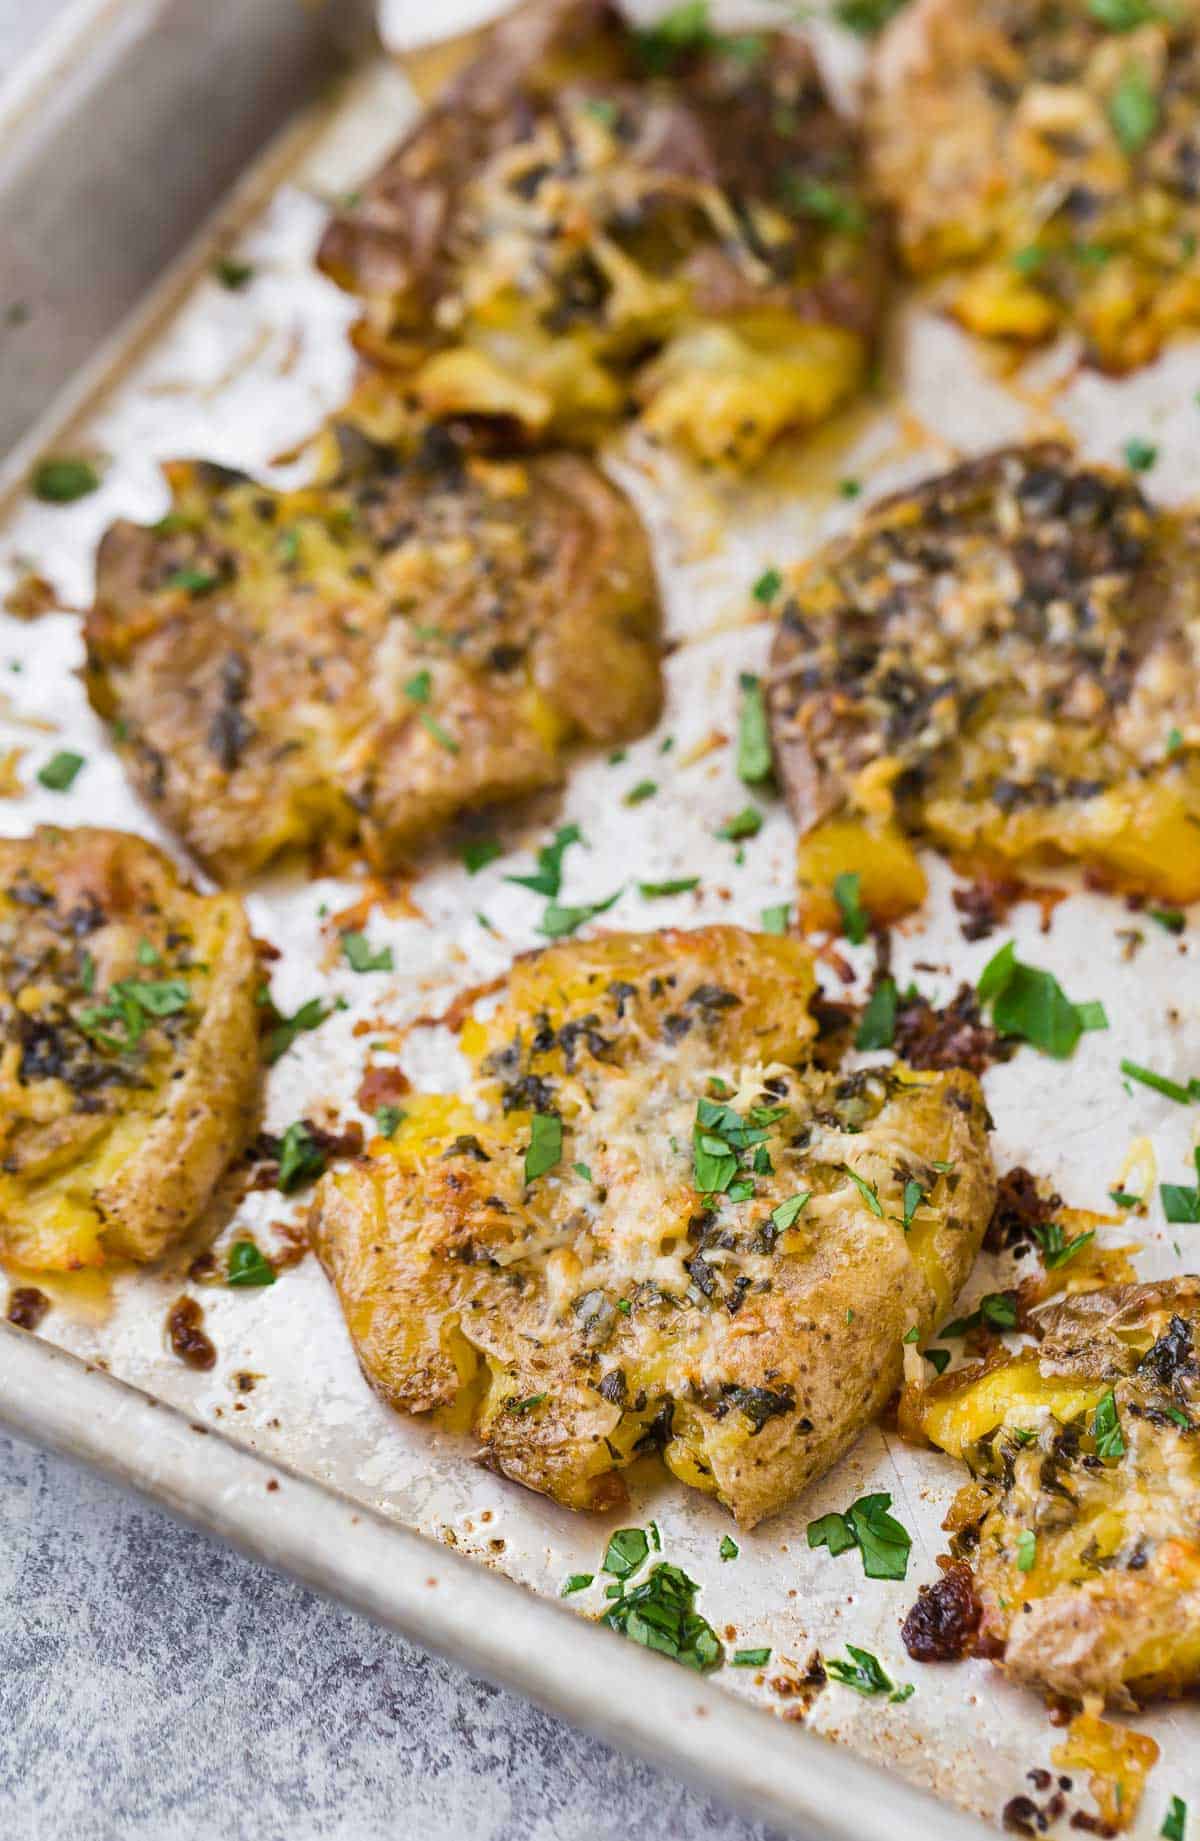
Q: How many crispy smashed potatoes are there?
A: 7